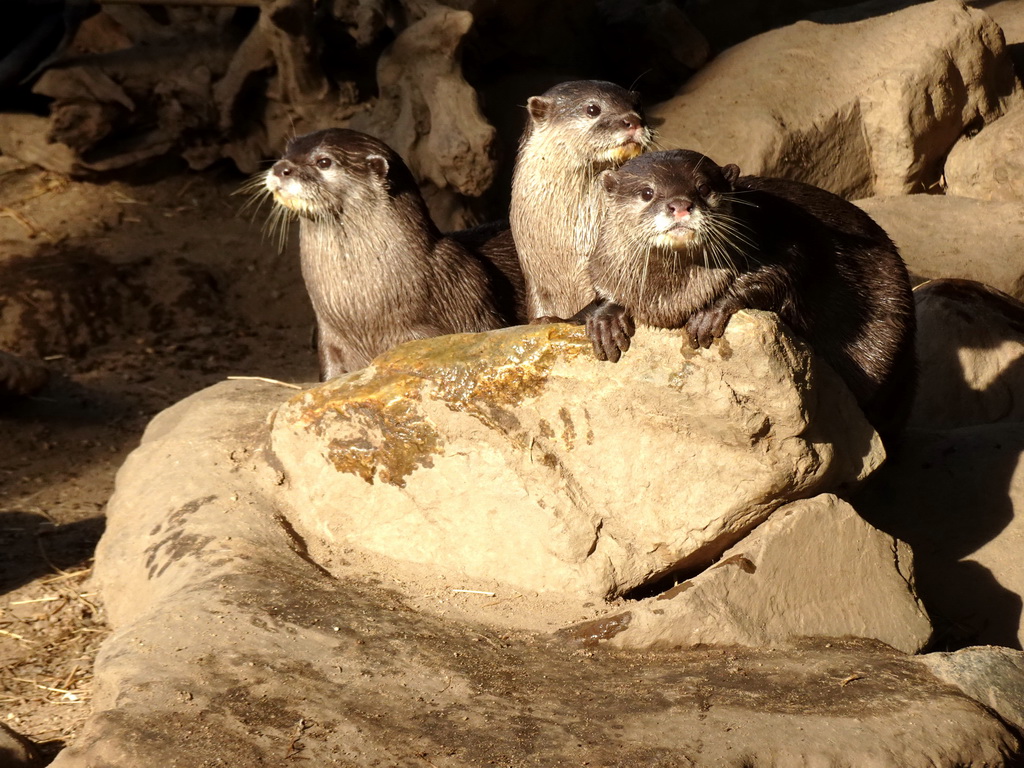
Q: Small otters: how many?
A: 3